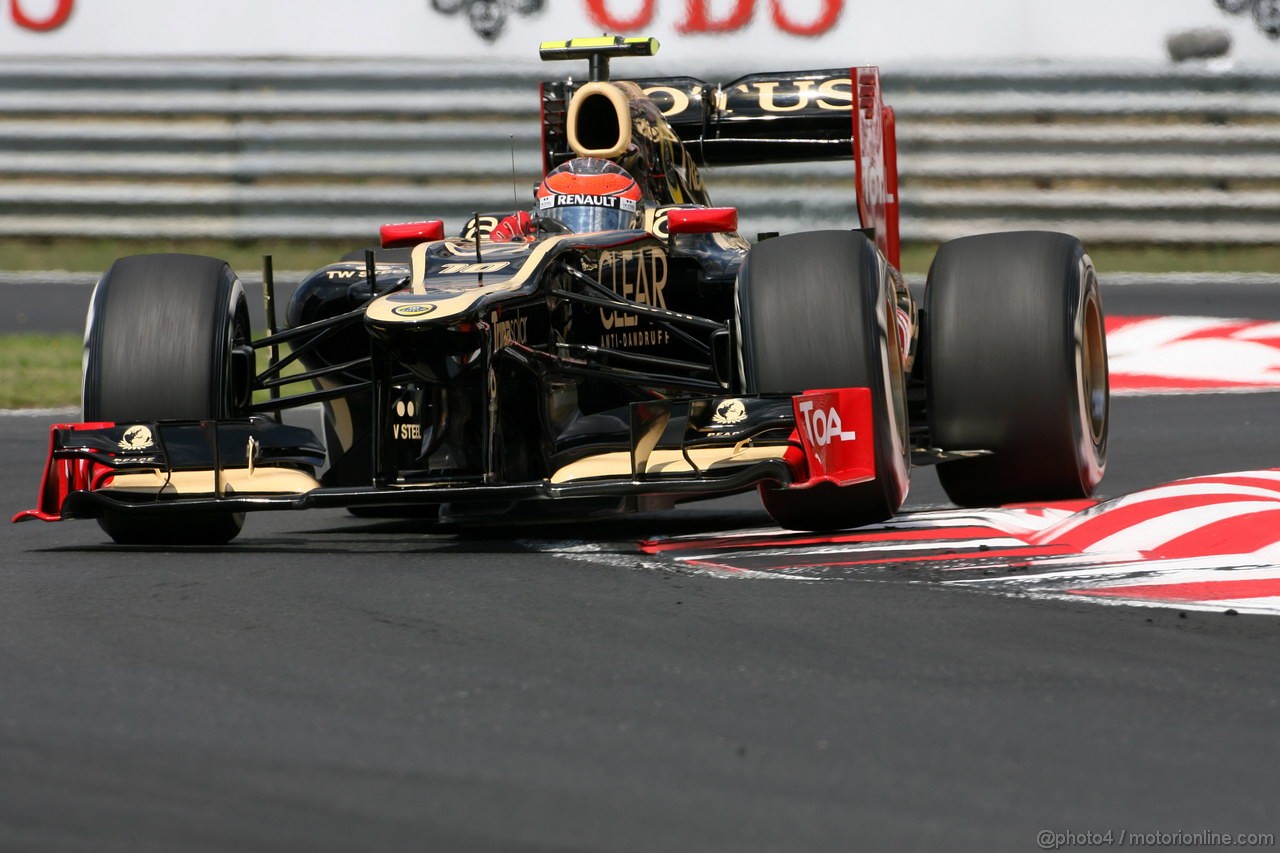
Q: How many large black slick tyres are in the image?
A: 3